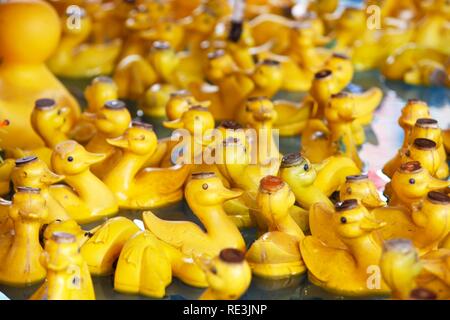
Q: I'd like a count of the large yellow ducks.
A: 1